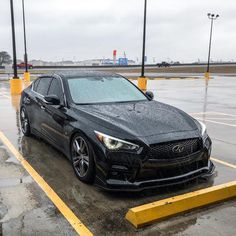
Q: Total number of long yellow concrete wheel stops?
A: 1